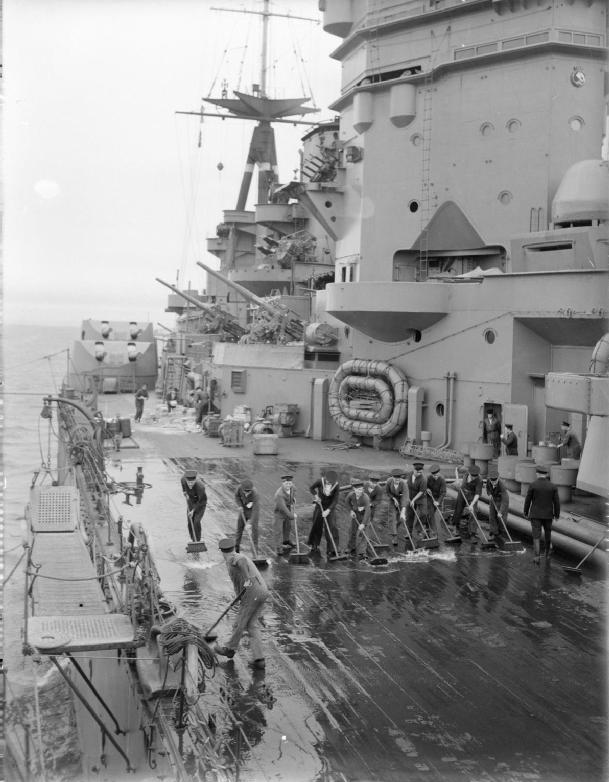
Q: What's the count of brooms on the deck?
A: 13